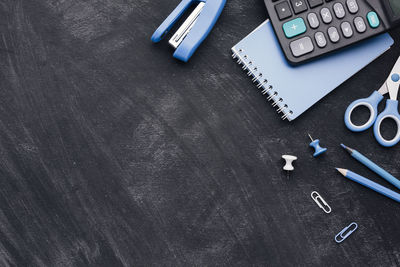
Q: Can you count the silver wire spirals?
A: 11